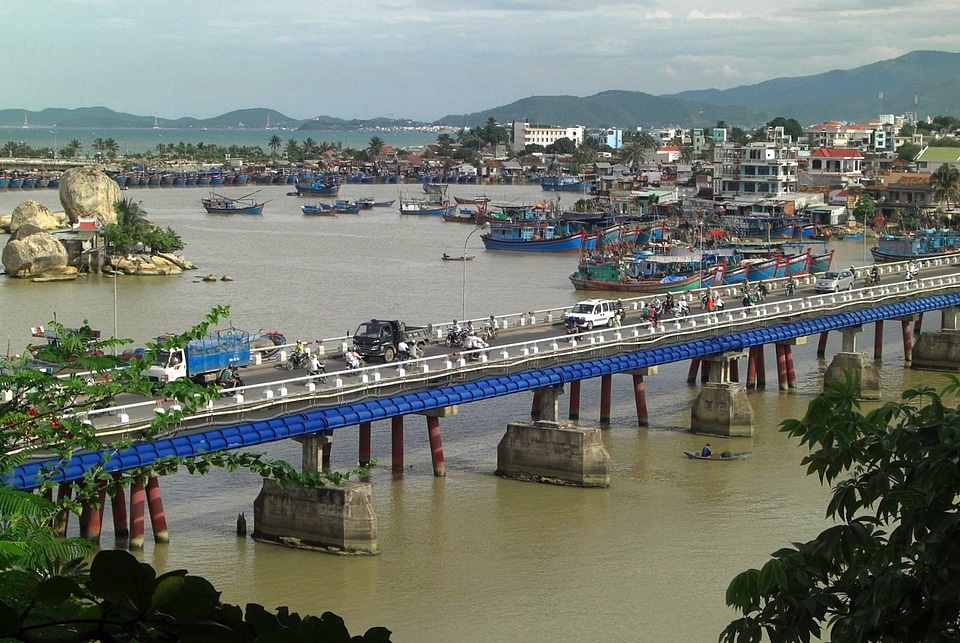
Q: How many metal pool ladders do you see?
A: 0